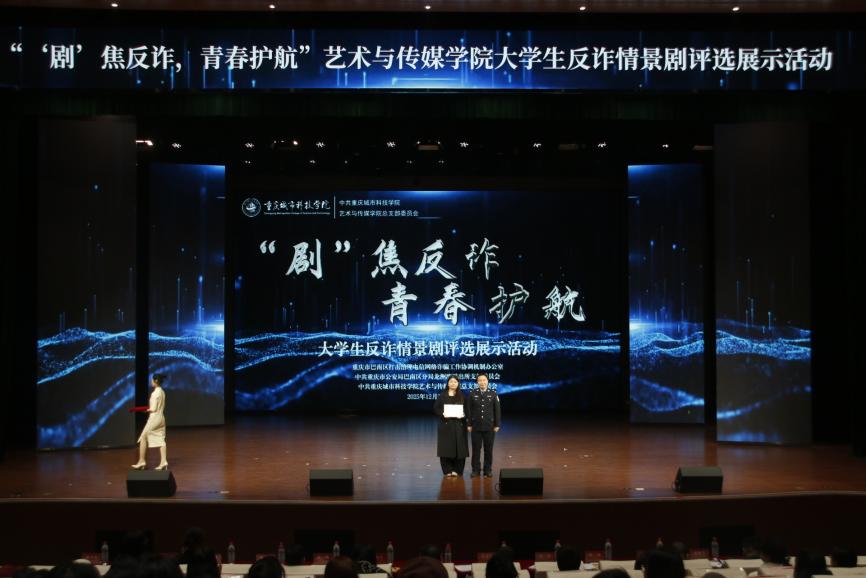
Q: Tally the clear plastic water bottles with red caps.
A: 11